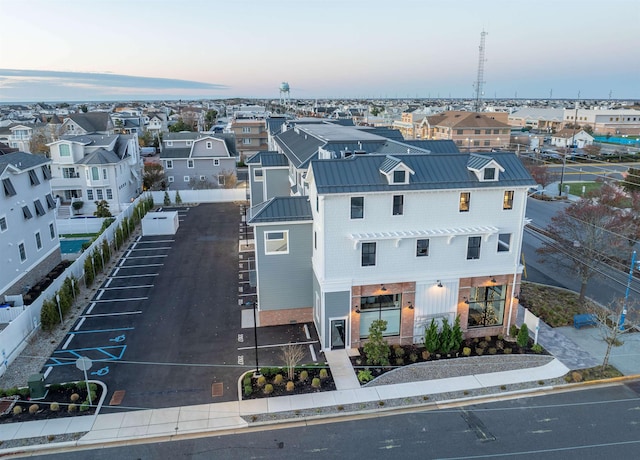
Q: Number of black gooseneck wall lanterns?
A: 7